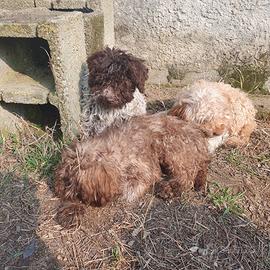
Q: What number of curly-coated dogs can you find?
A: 3